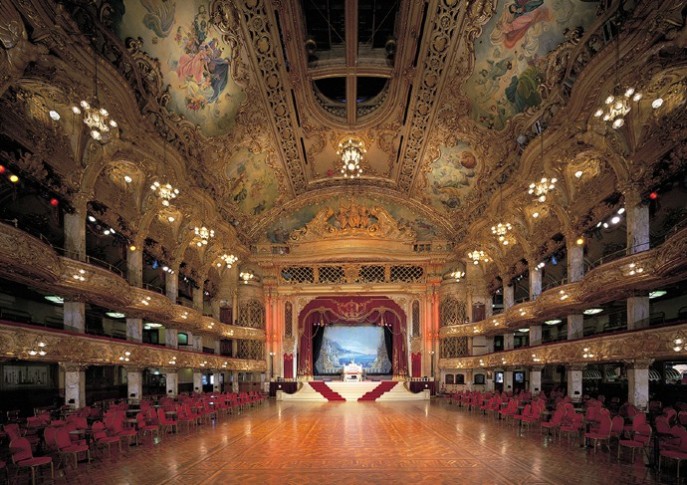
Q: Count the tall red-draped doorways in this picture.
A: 2